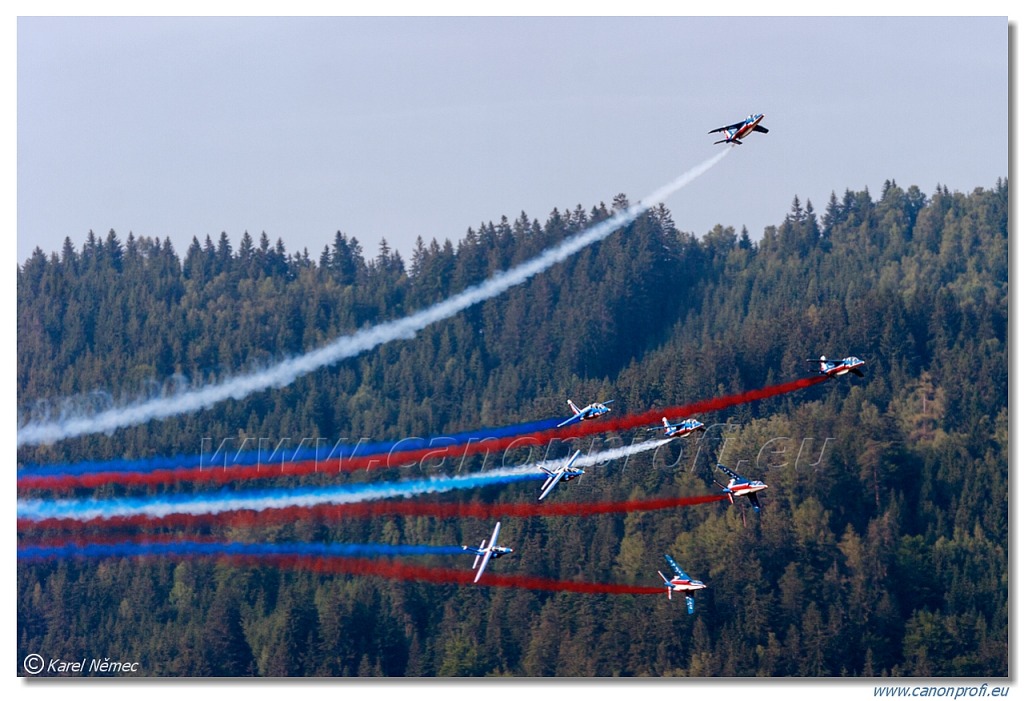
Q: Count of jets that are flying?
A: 8